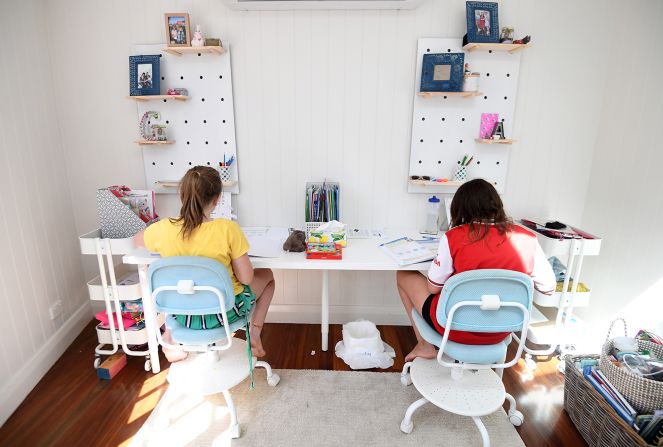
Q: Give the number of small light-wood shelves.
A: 8